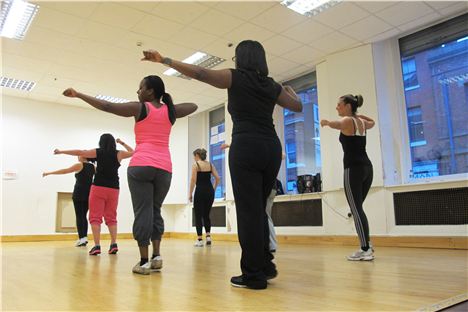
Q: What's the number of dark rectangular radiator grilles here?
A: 3